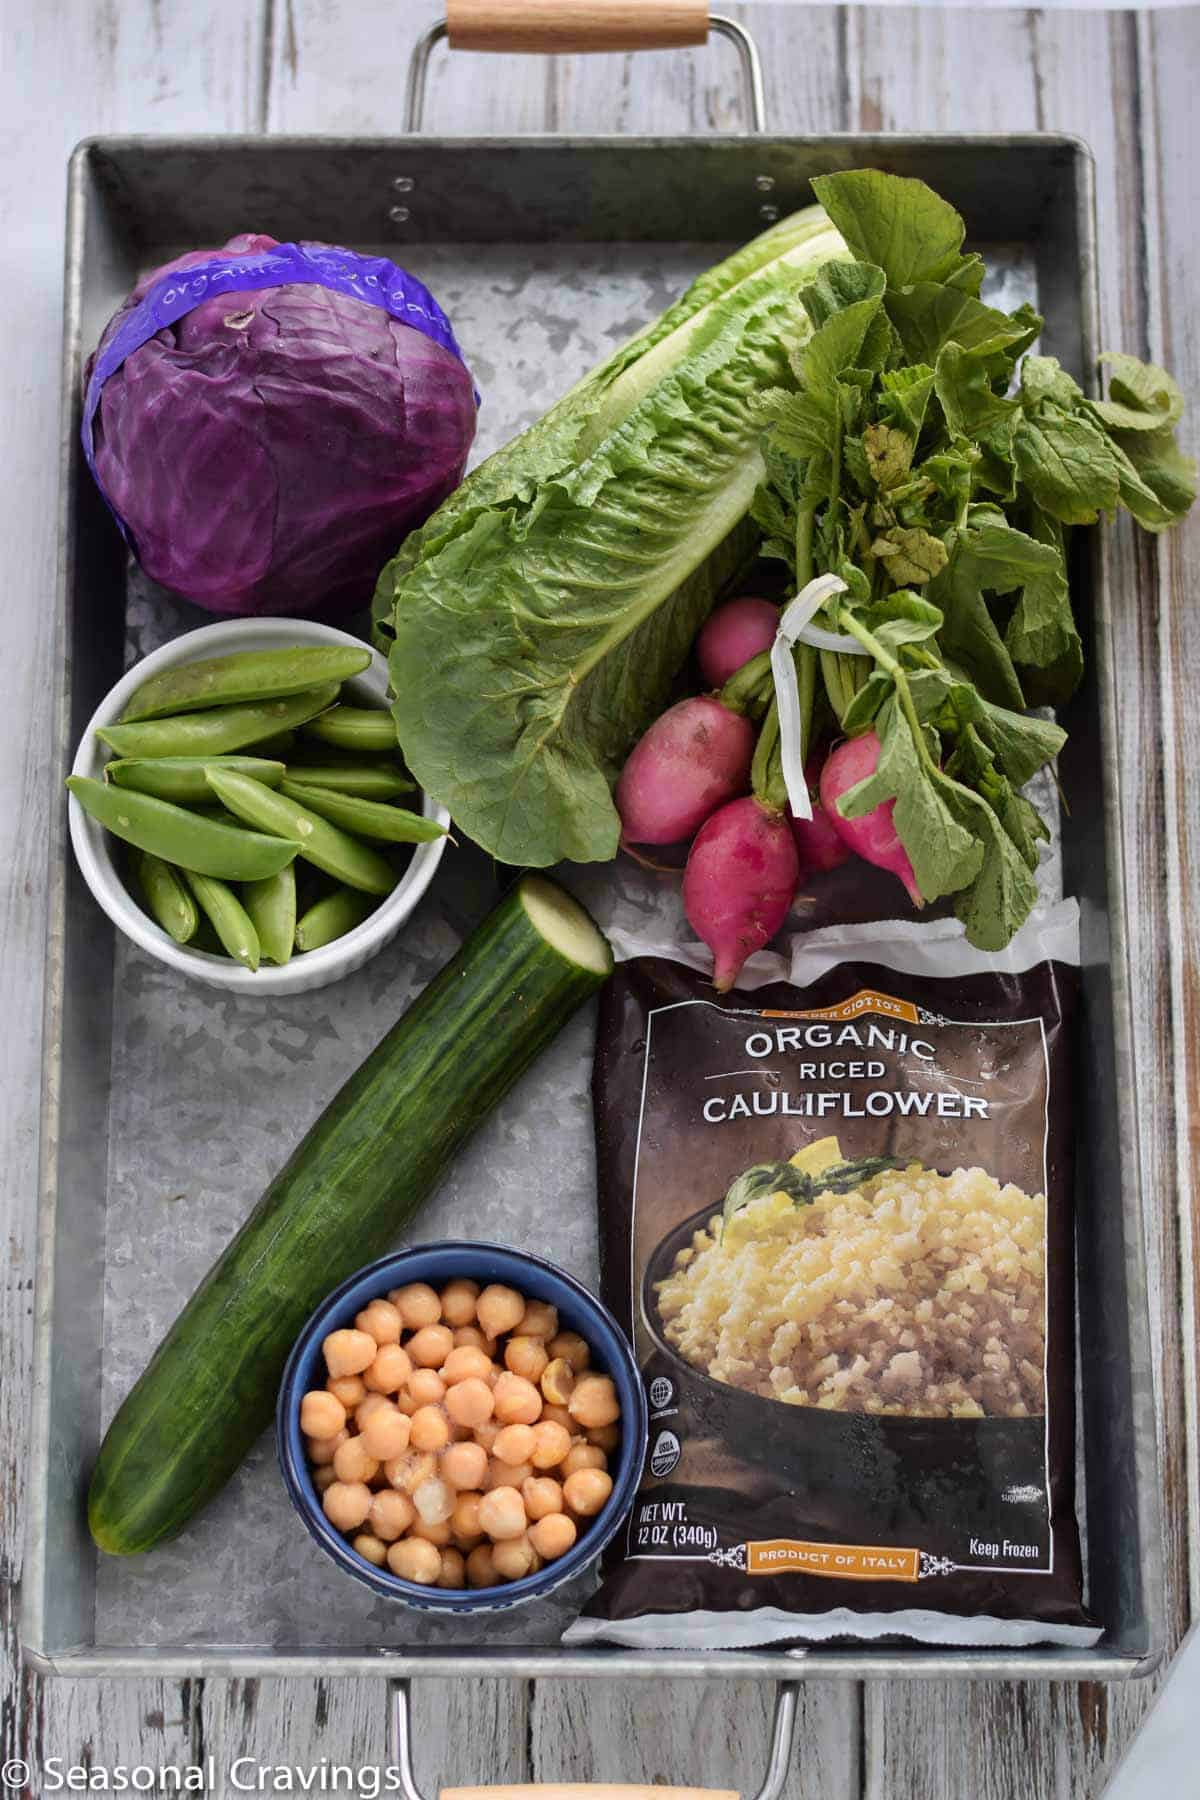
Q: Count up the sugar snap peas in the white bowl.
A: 12